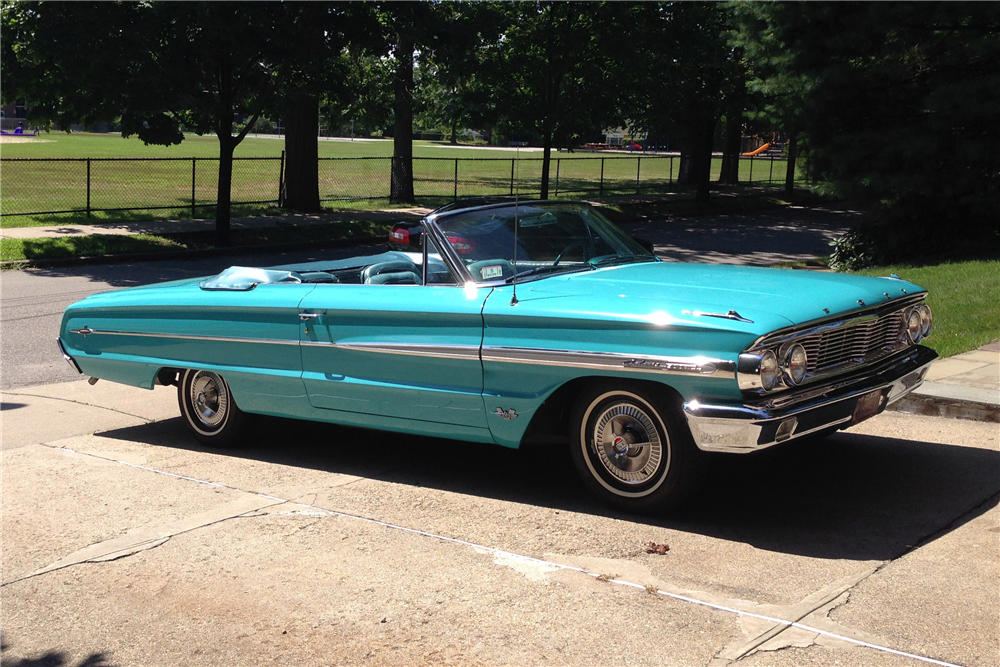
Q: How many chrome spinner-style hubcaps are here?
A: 2